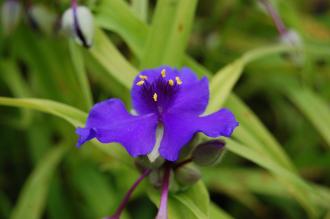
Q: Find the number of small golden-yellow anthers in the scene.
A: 6